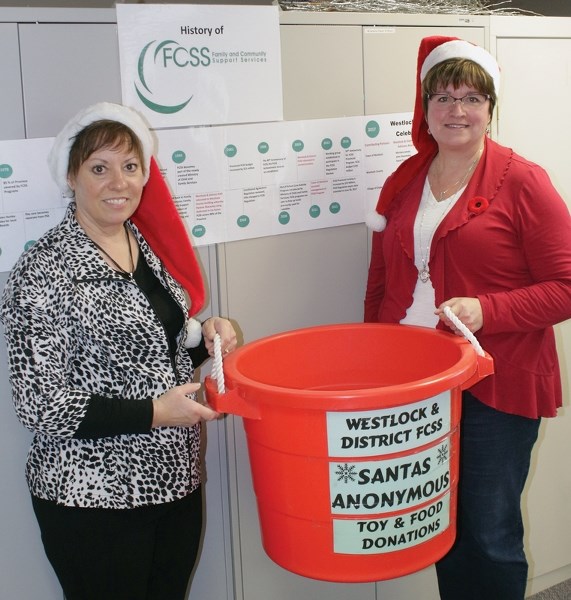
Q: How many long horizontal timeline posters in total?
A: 1